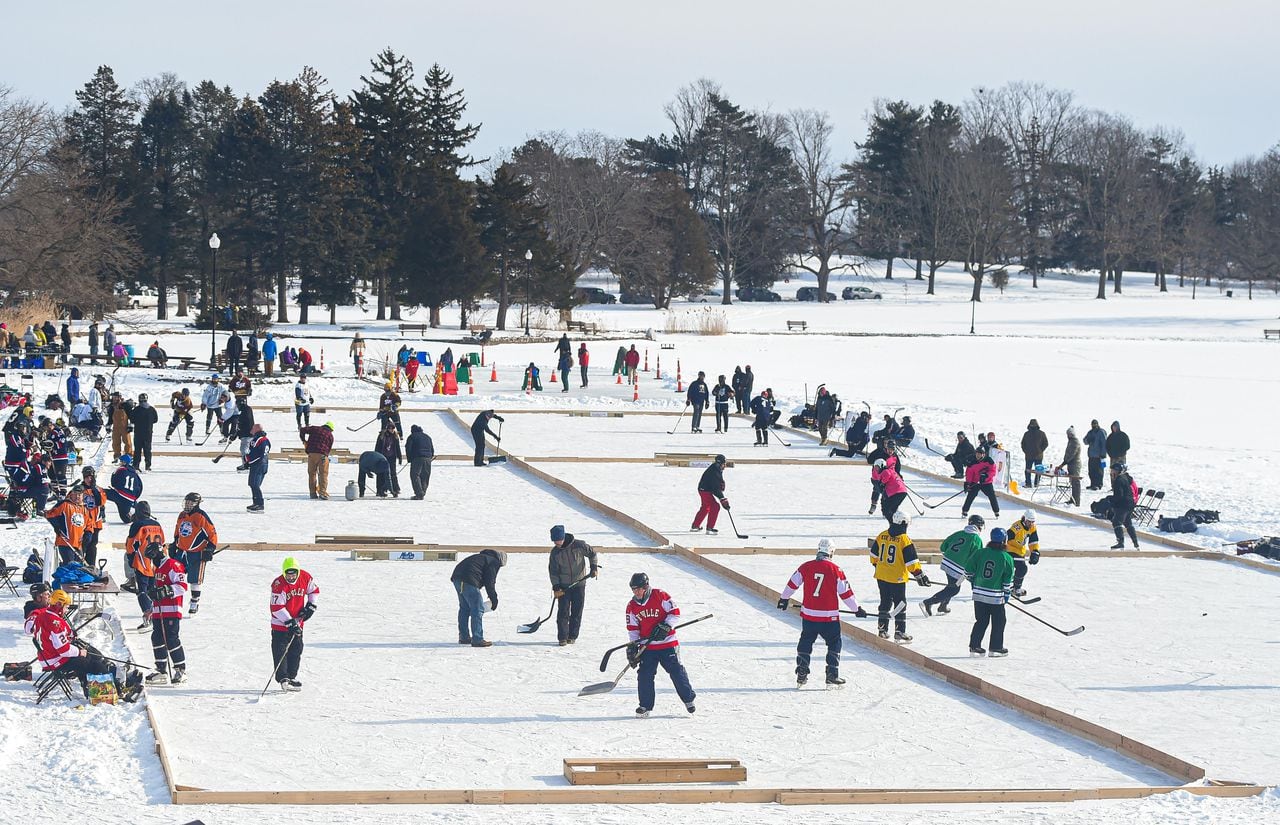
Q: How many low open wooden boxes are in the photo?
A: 11